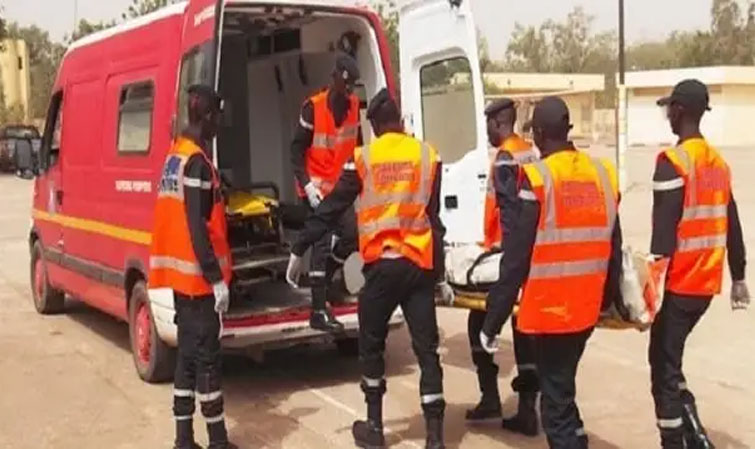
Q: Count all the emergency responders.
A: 6